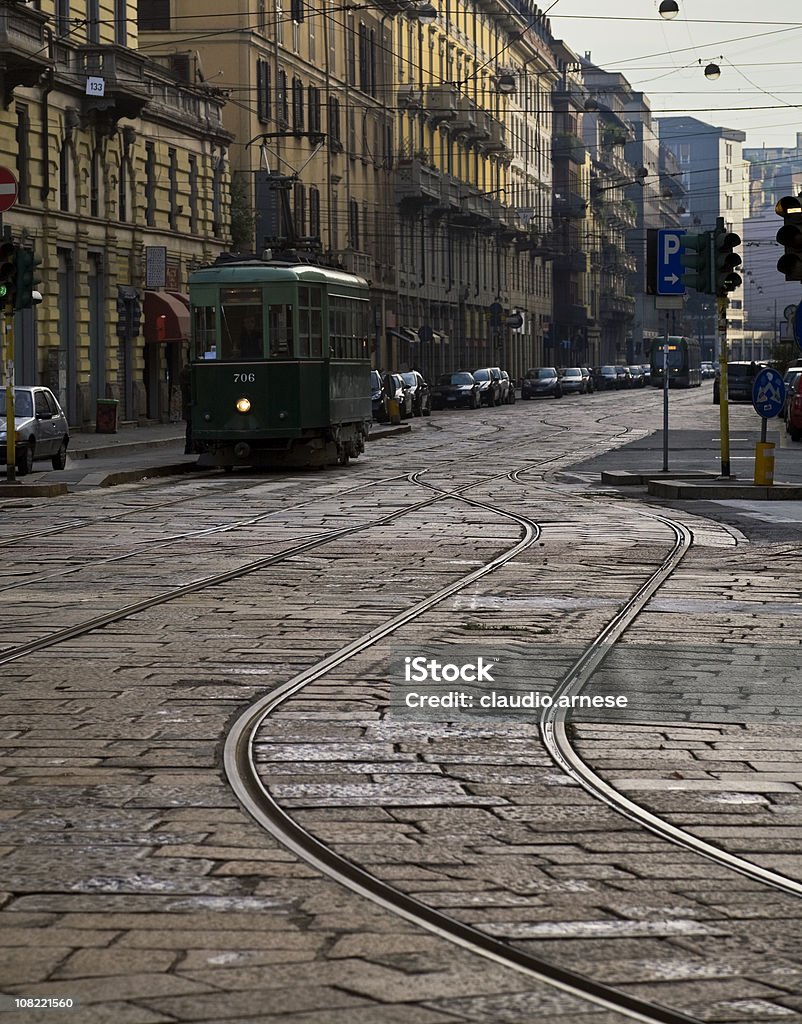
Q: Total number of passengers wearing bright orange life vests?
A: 0